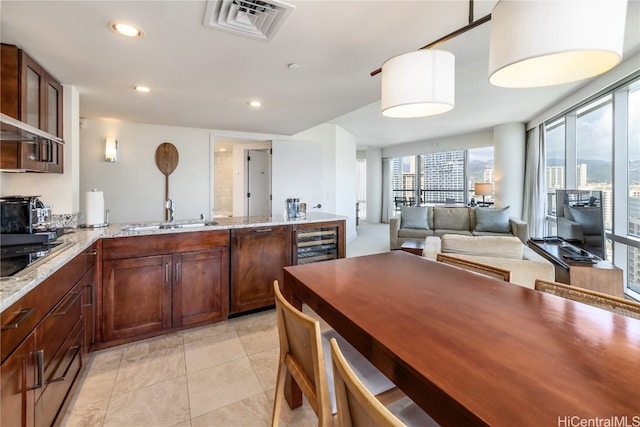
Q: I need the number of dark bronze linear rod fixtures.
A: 1